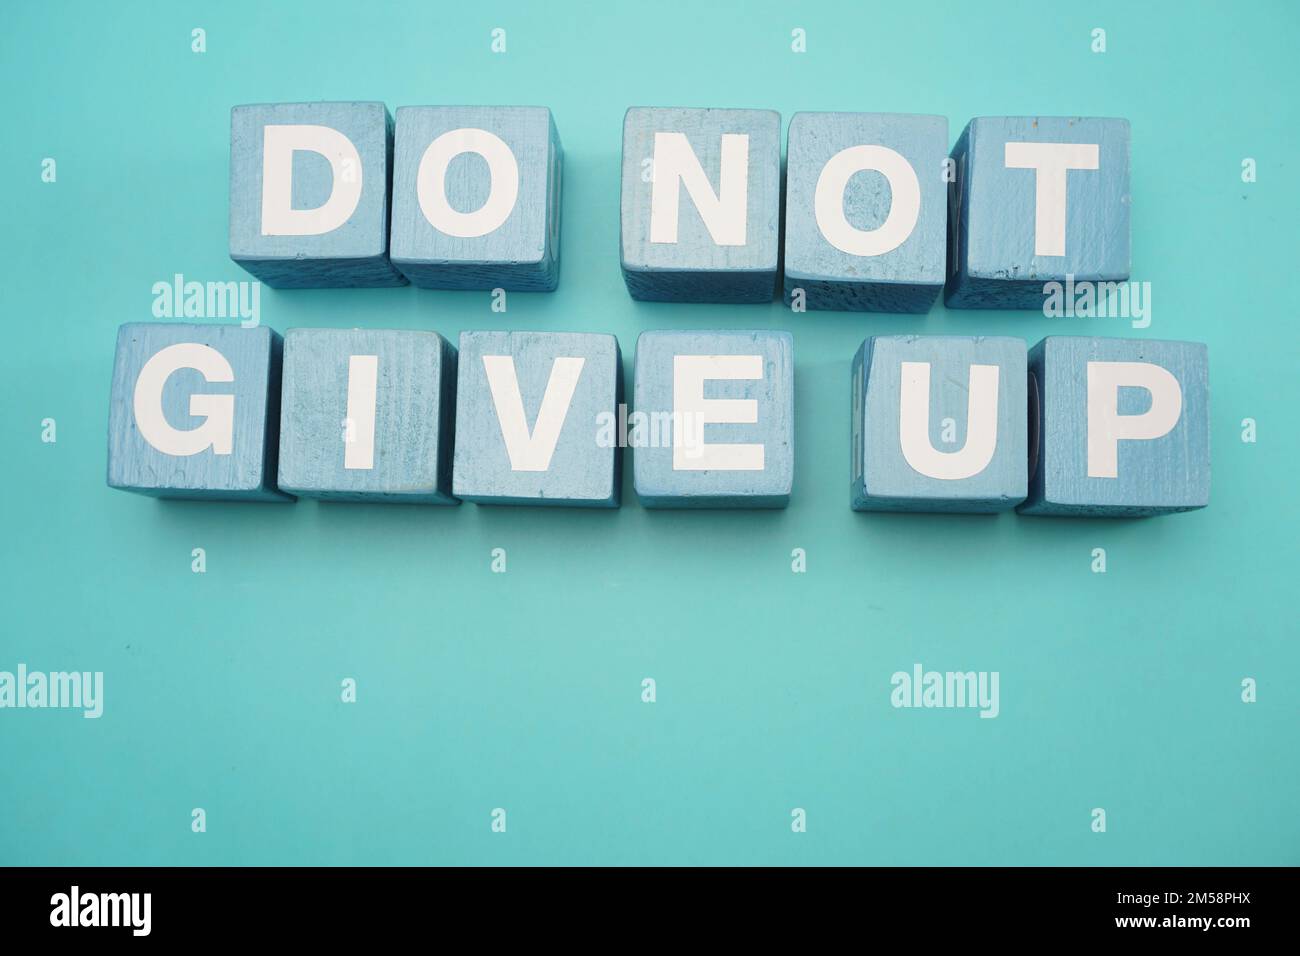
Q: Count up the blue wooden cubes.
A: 11